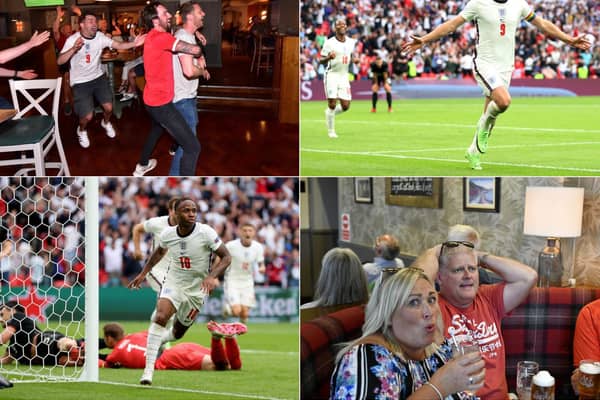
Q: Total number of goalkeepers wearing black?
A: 0